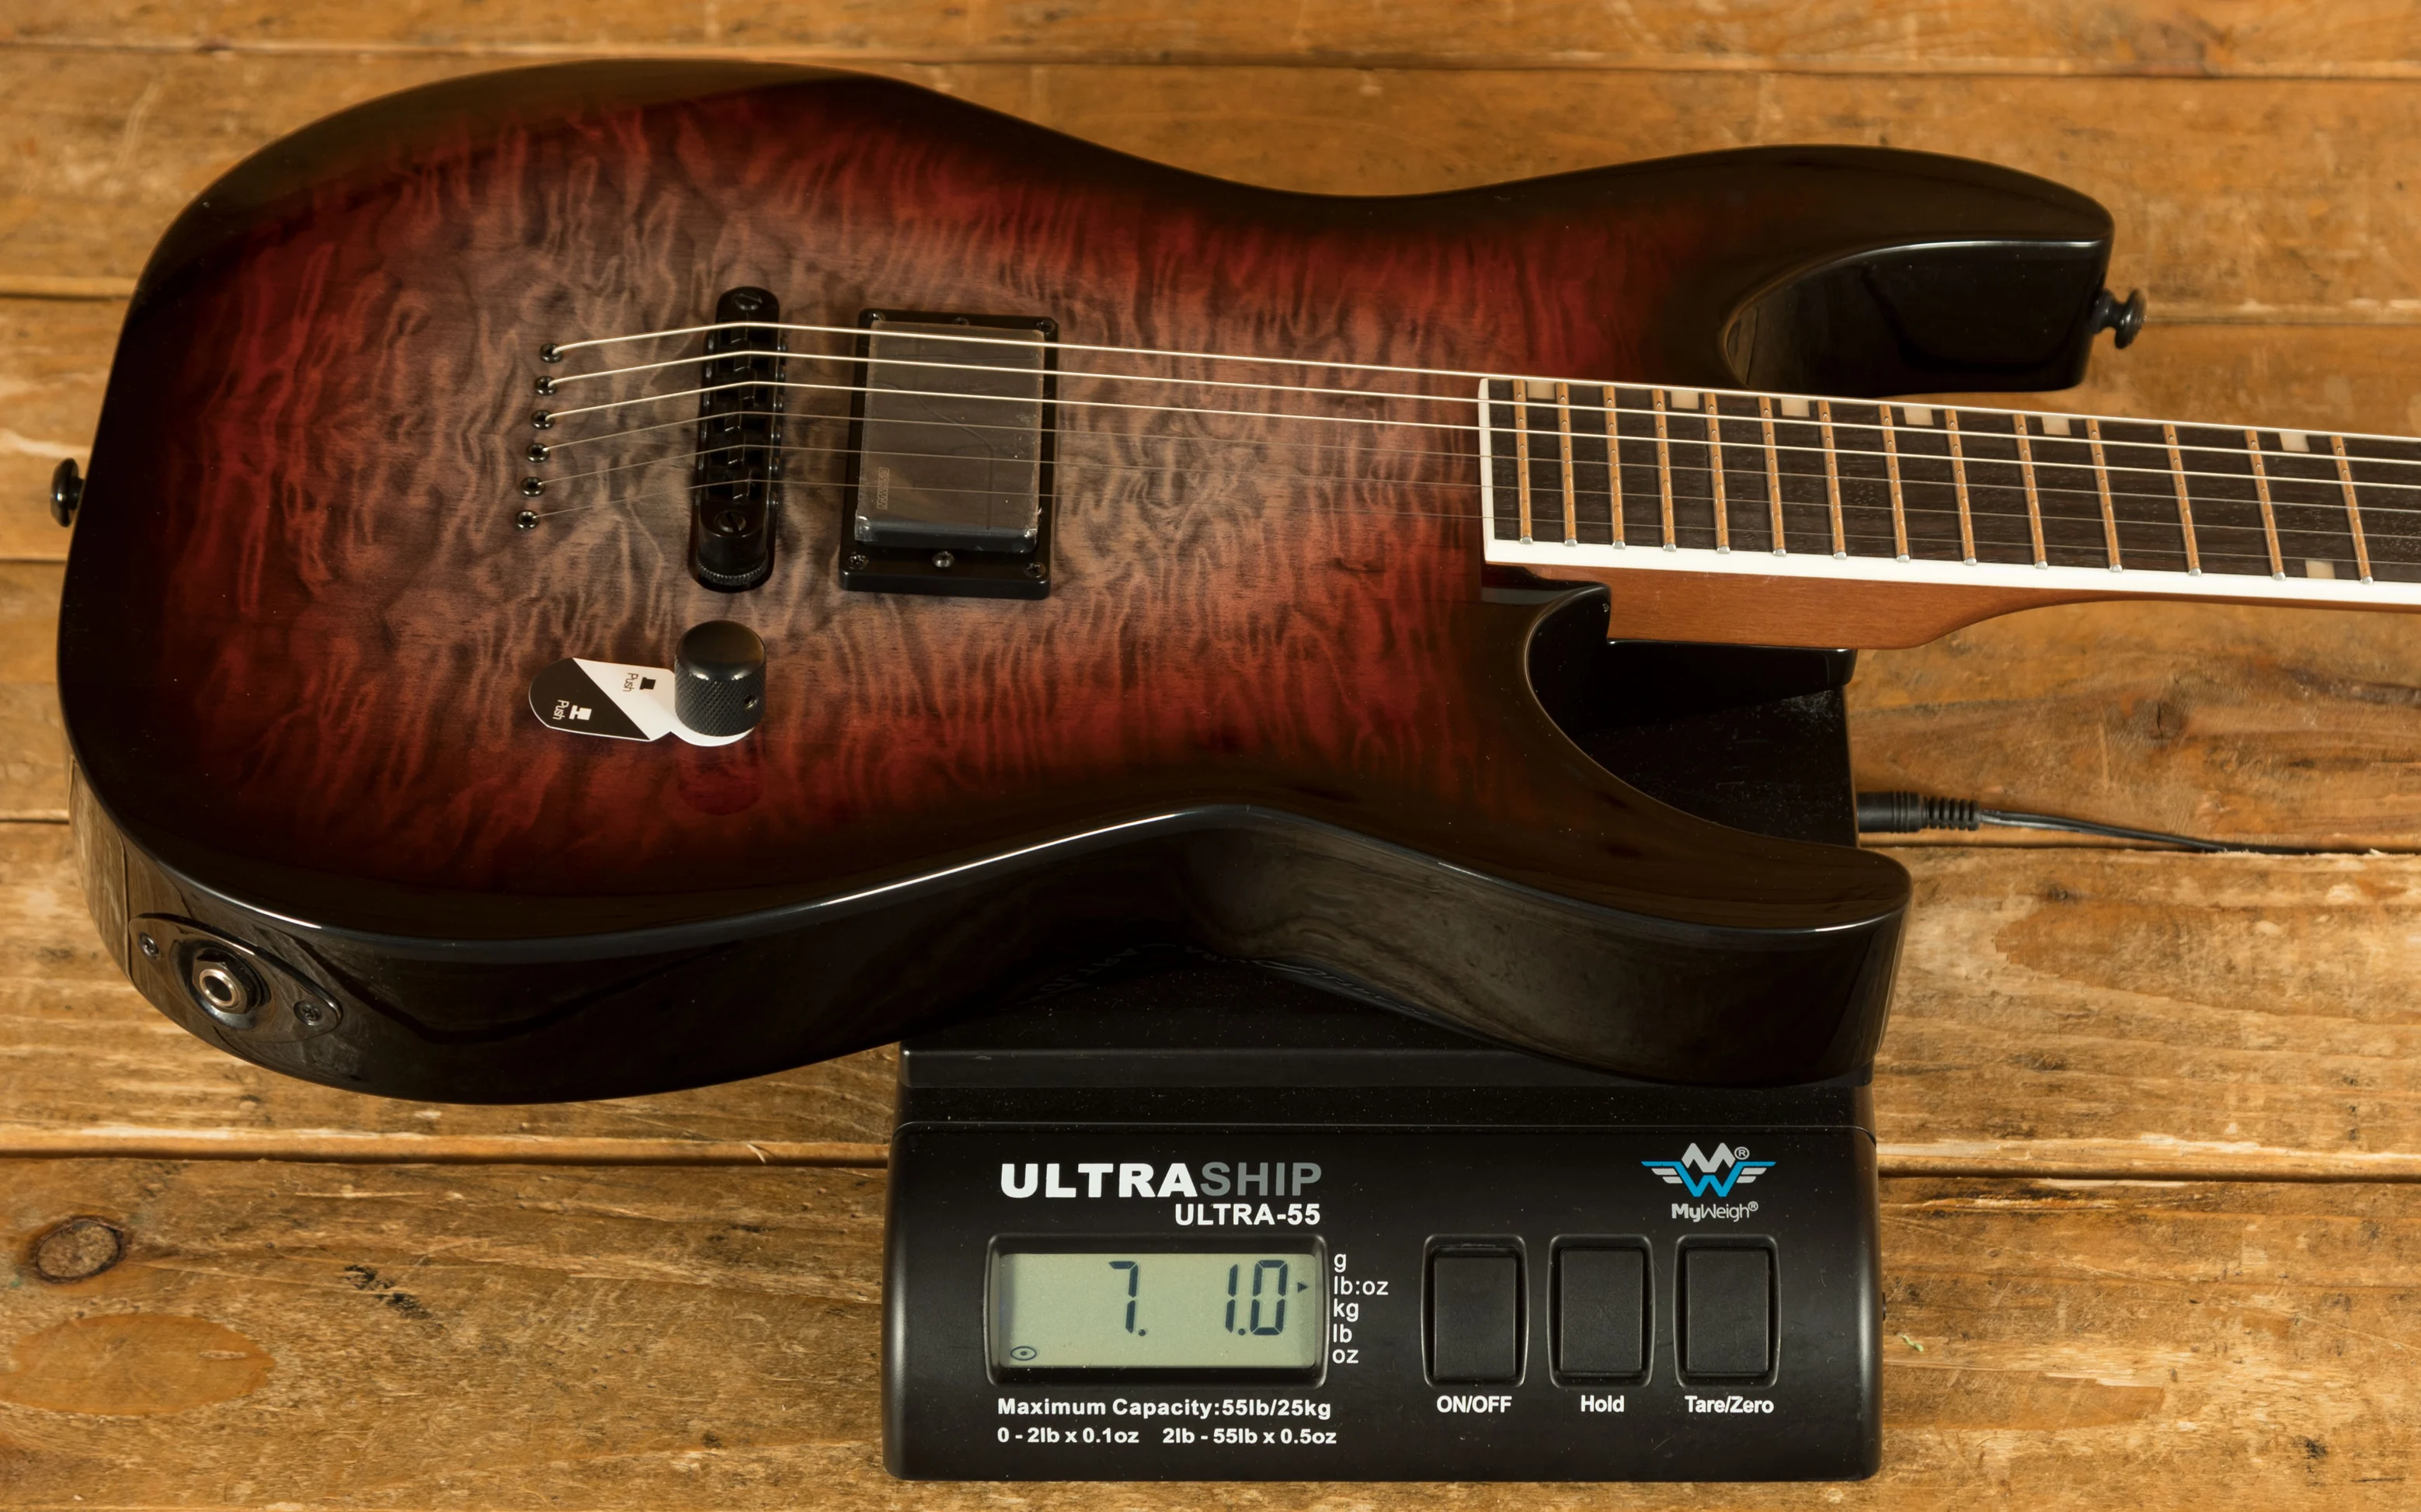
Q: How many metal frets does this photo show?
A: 14